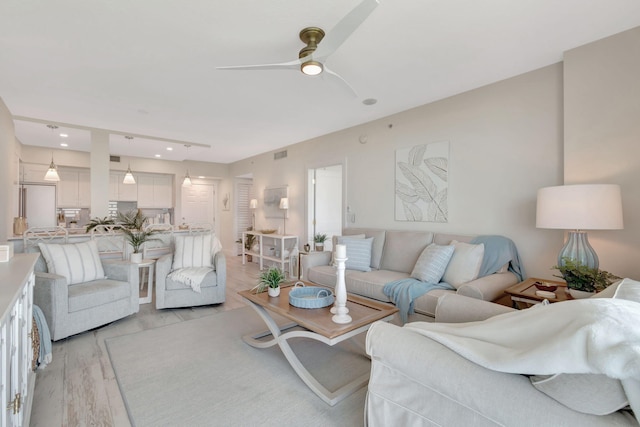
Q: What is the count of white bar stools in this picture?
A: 4